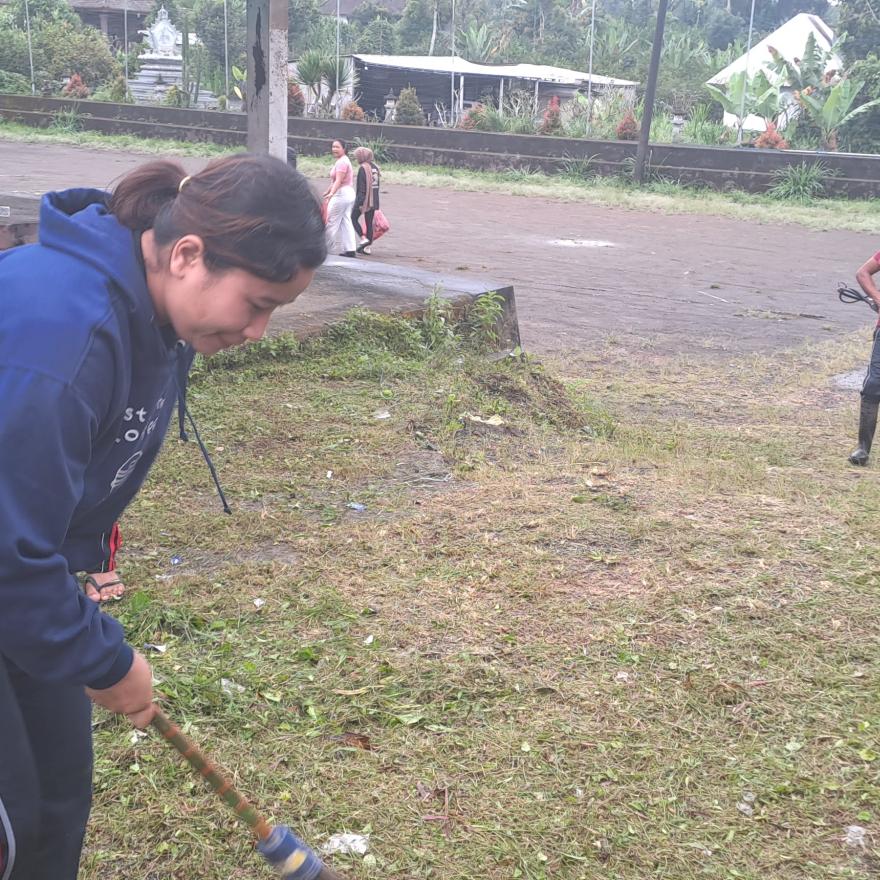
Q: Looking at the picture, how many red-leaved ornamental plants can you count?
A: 7